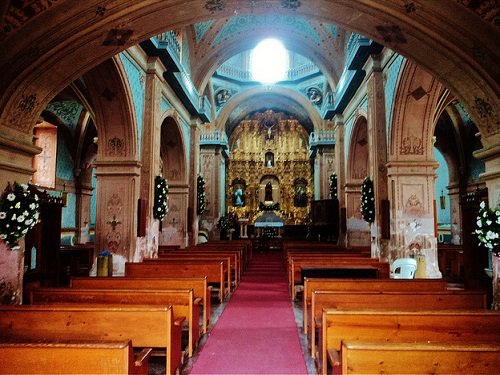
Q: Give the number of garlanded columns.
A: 6